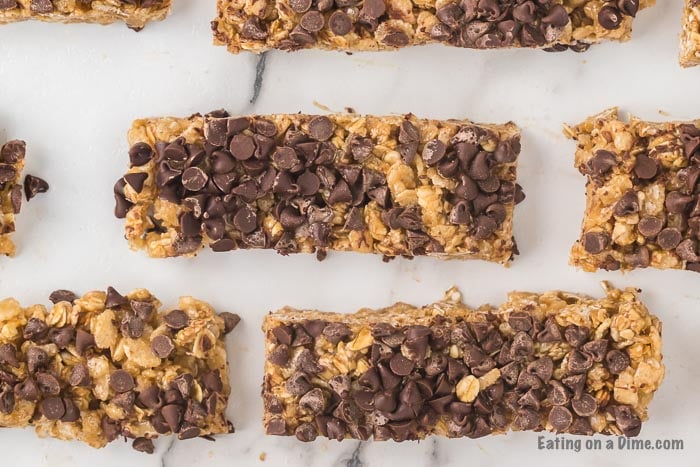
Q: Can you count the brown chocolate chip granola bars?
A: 8